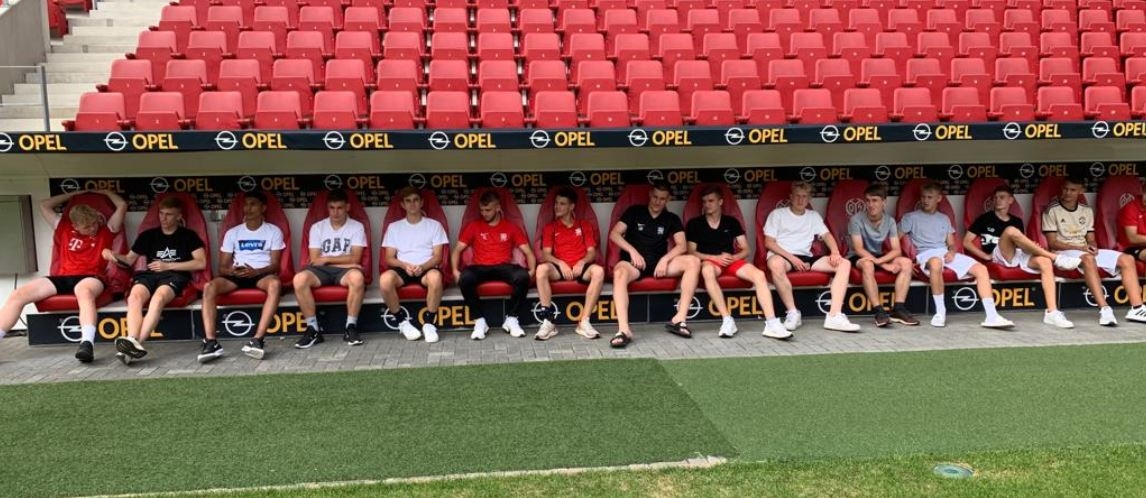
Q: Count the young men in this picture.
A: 15